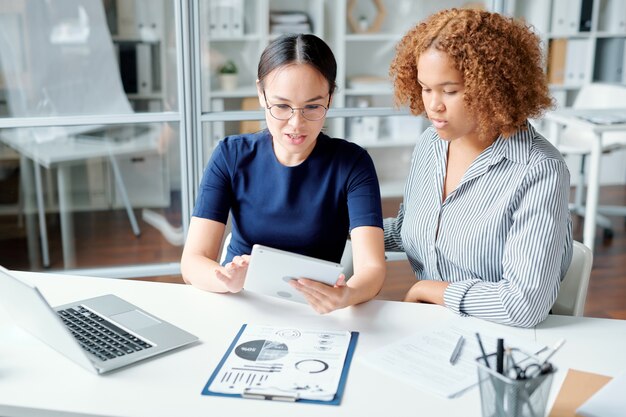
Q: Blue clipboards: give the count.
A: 1